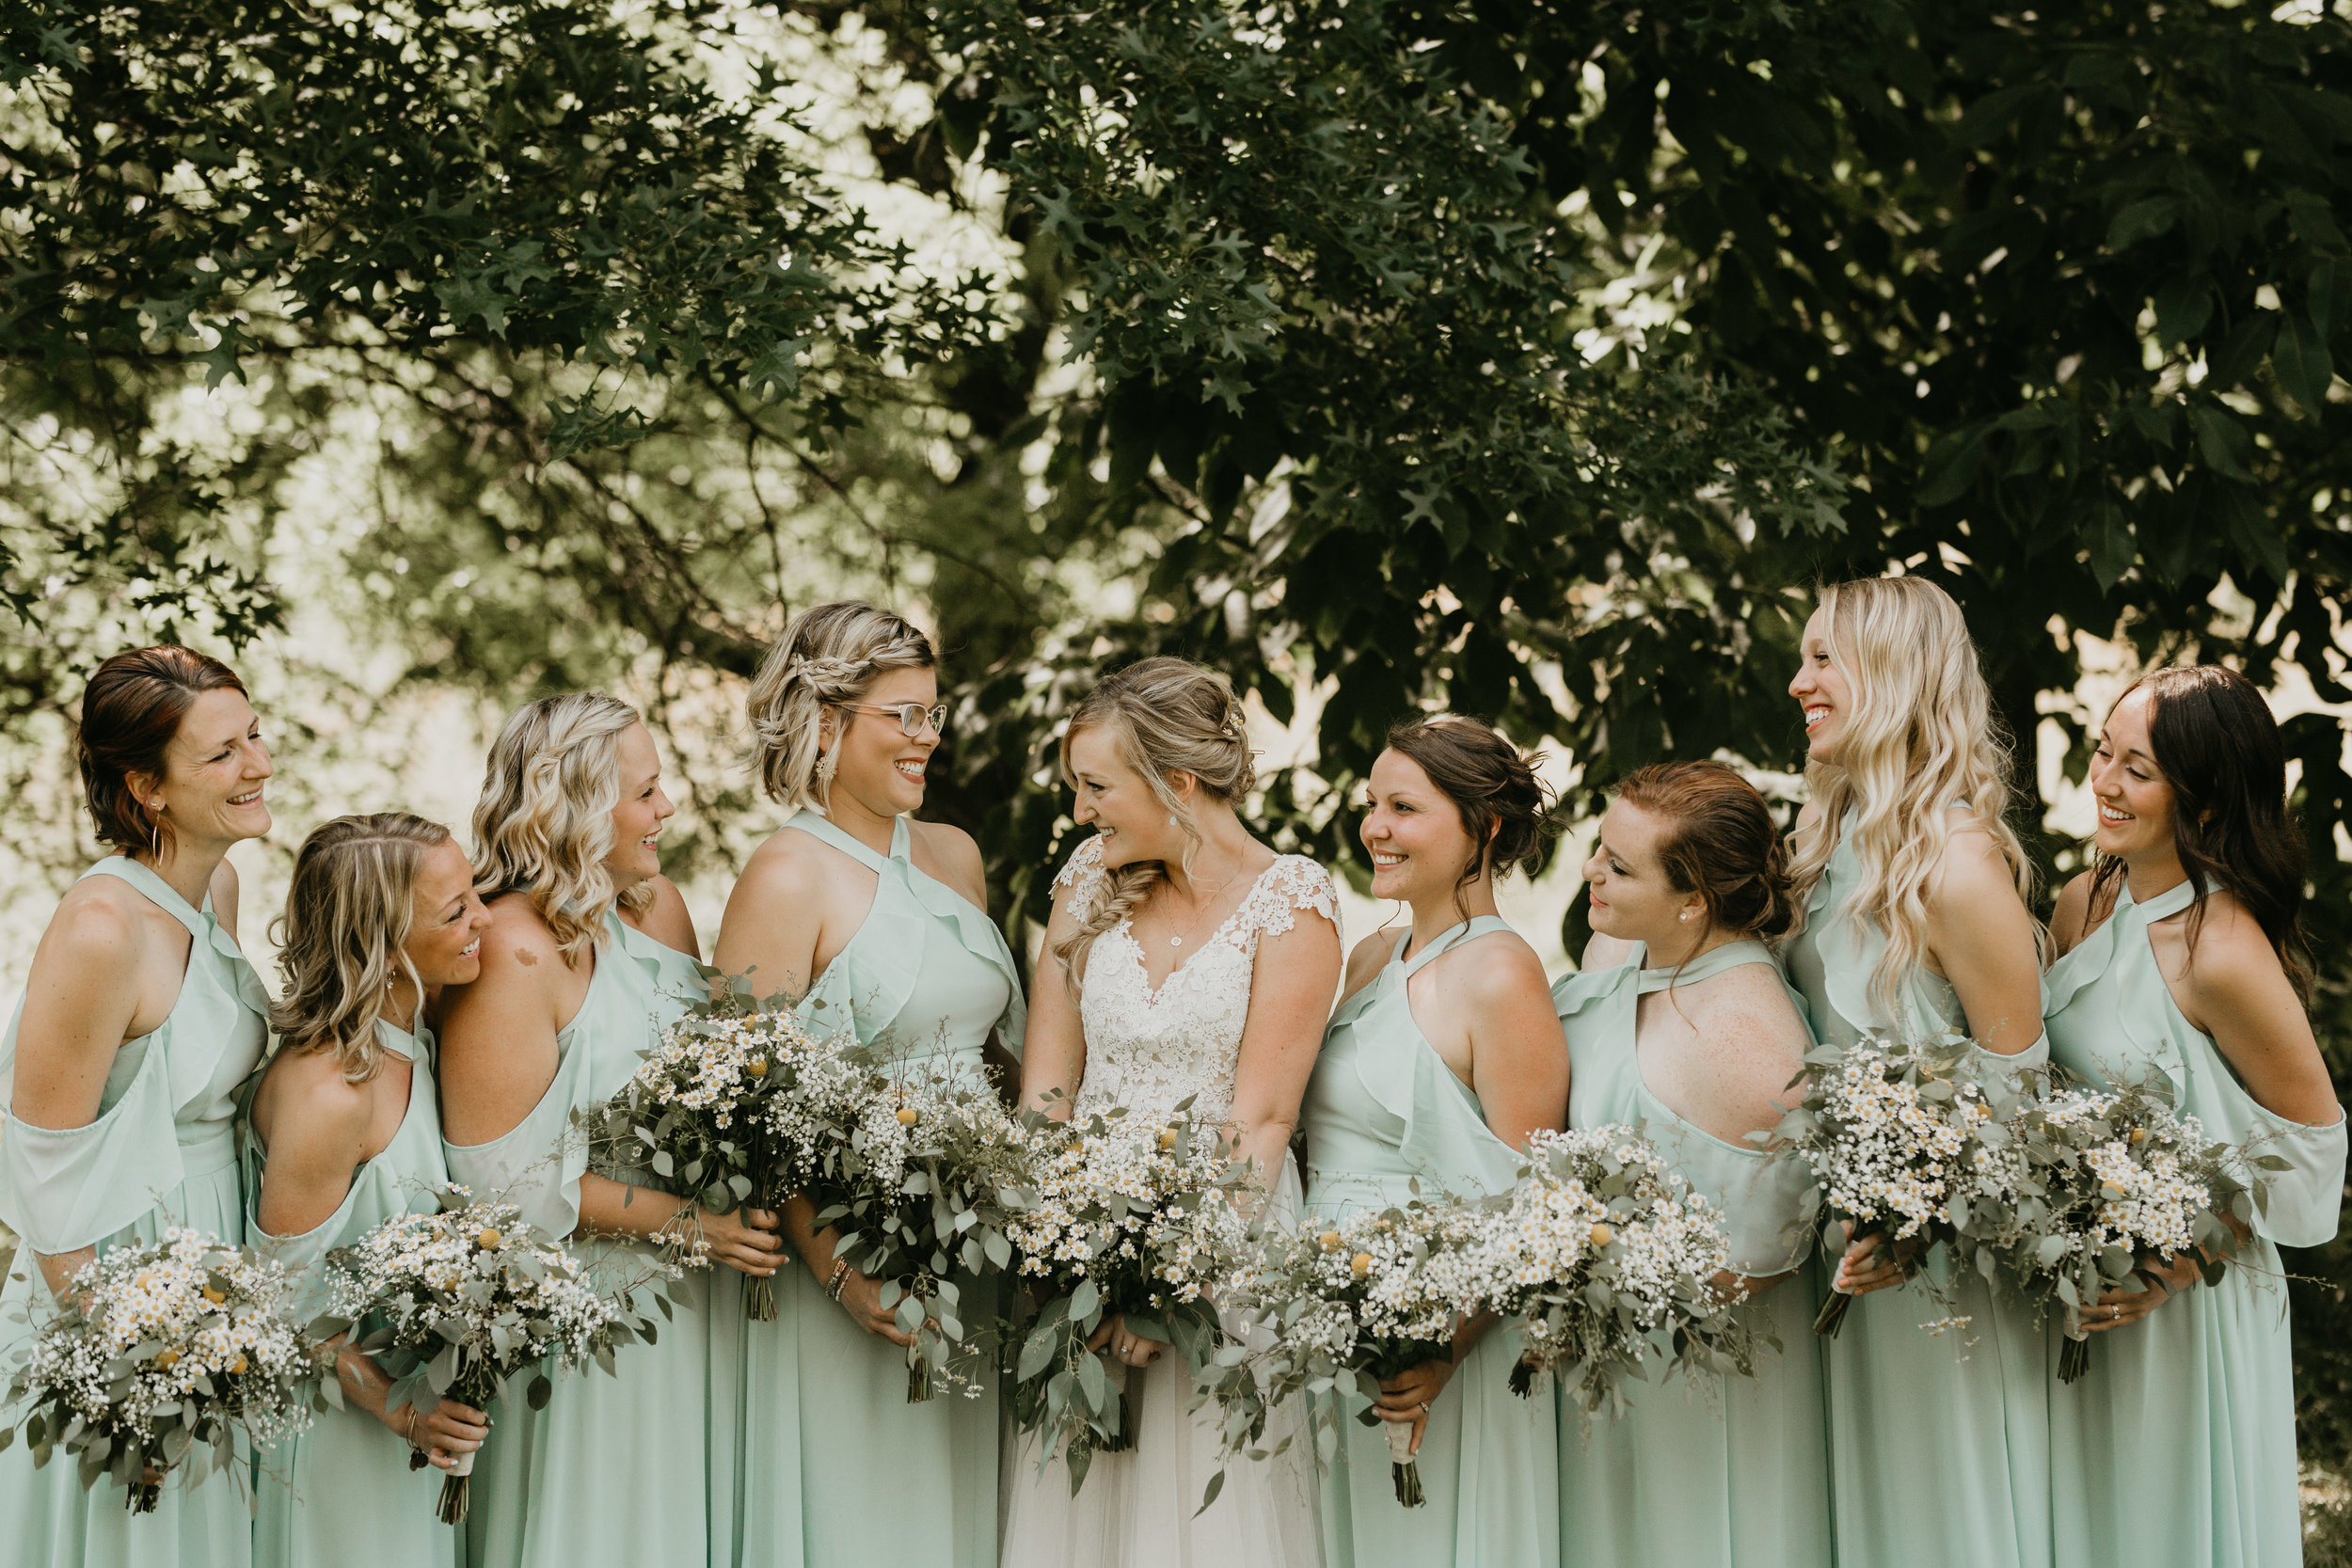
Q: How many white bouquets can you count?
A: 9